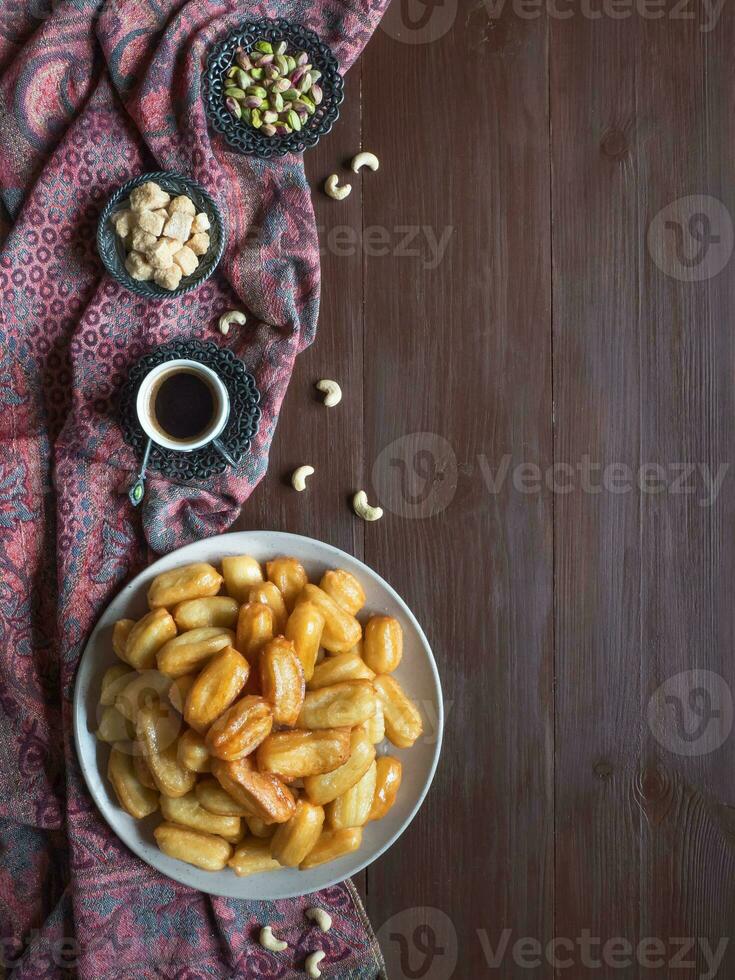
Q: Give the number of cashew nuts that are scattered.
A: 9